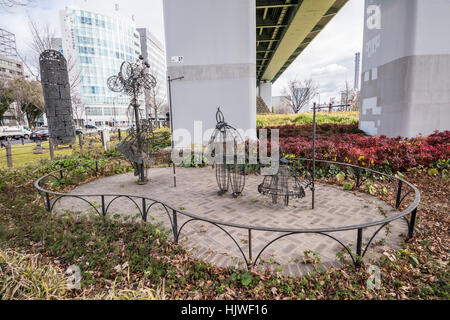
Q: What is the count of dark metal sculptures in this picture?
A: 4